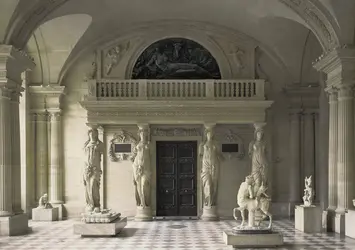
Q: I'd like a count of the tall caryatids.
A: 4